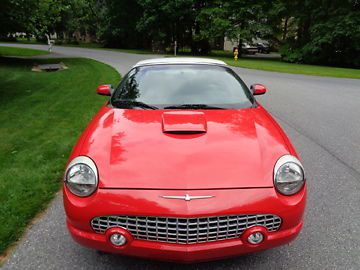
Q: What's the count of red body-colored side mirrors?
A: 2